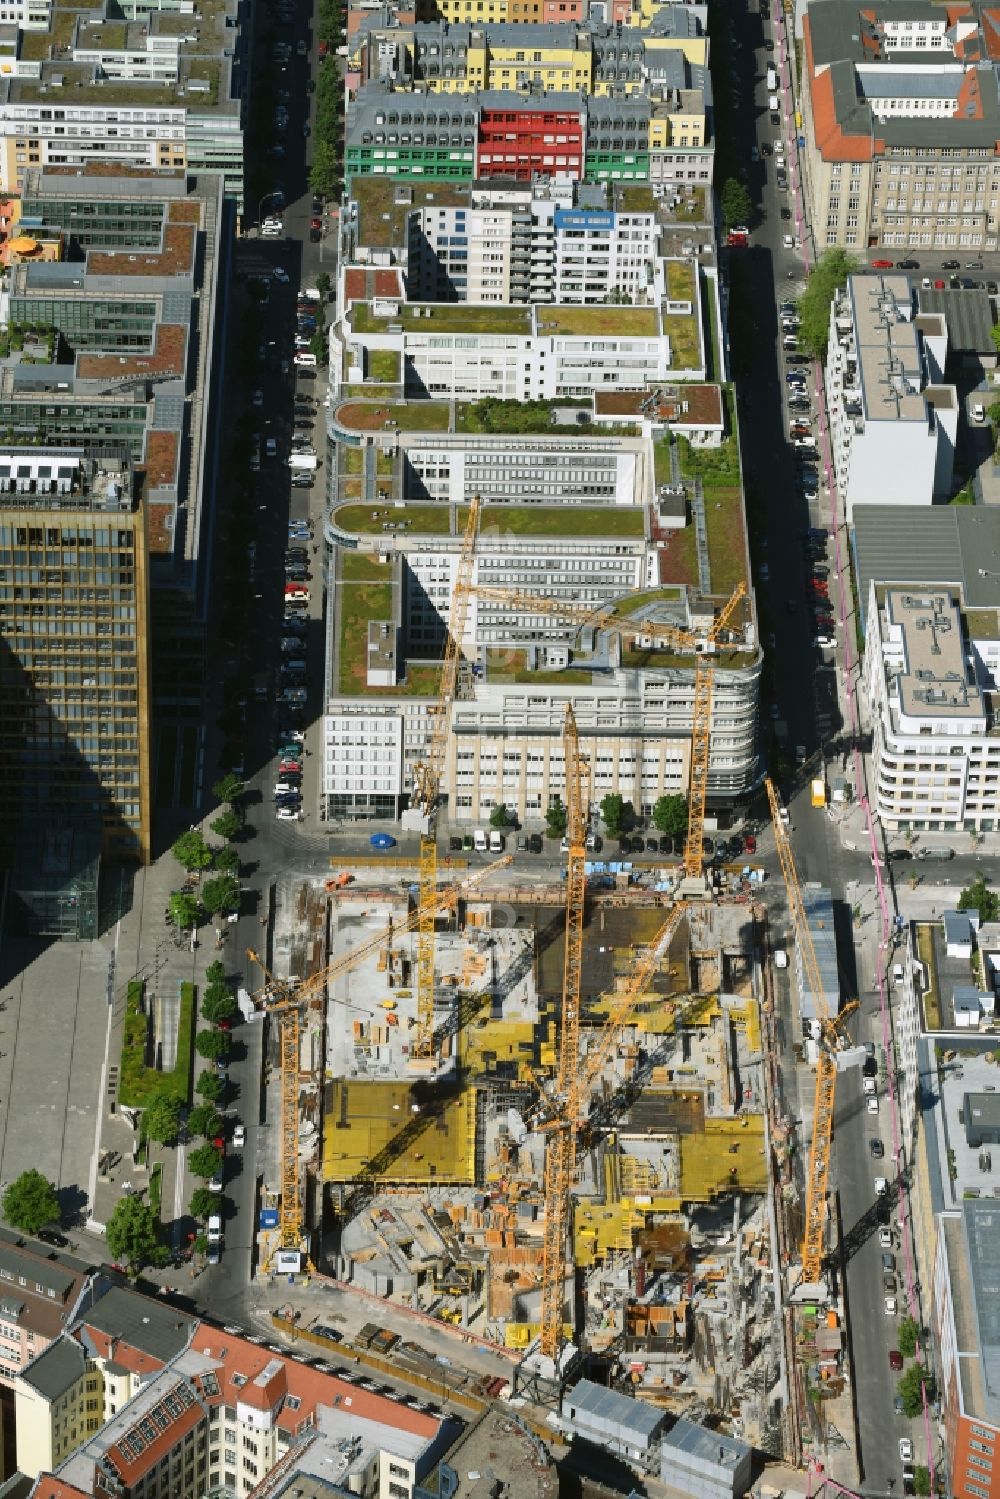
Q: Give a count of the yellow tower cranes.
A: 6